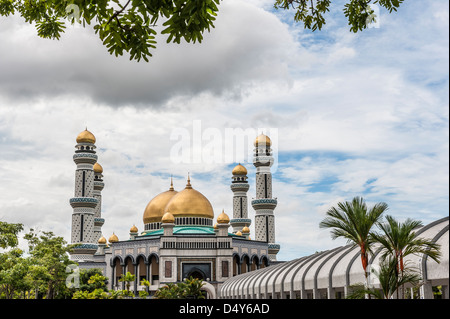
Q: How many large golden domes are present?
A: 2